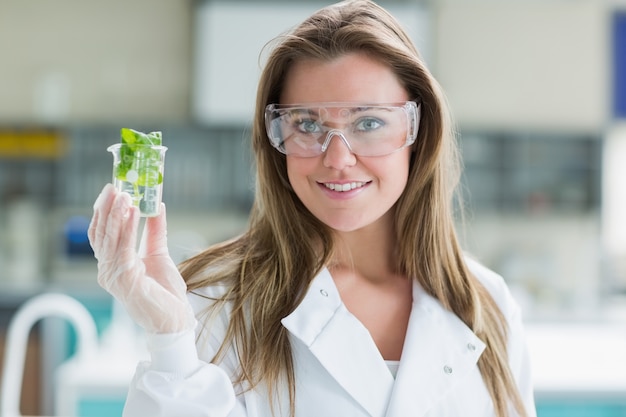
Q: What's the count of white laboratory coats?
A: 1